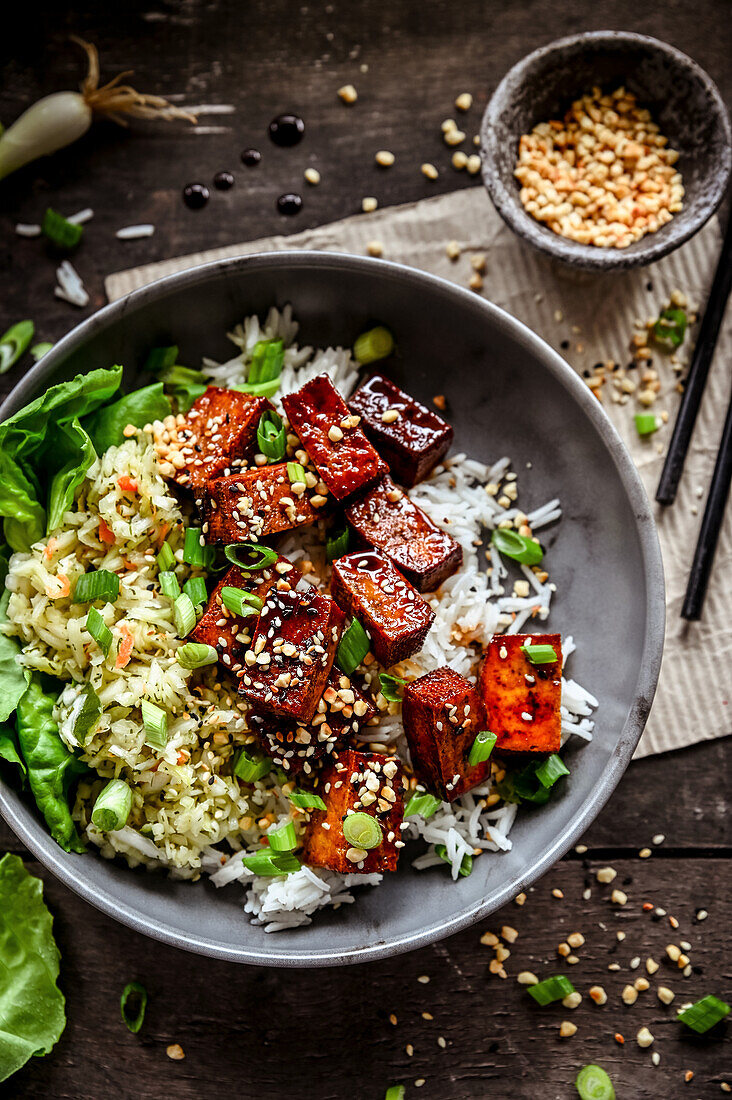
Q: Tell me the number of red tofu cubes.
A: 12